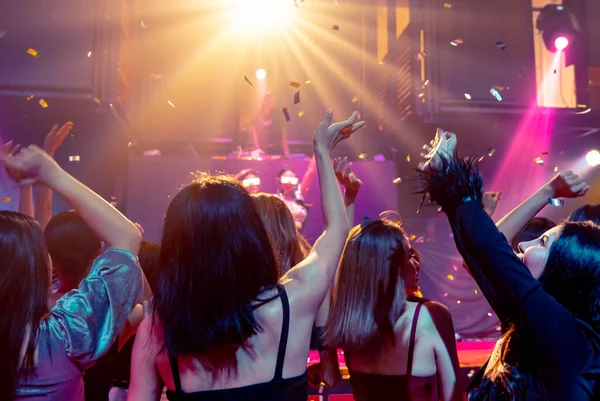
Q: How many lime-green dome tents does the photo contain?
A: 0